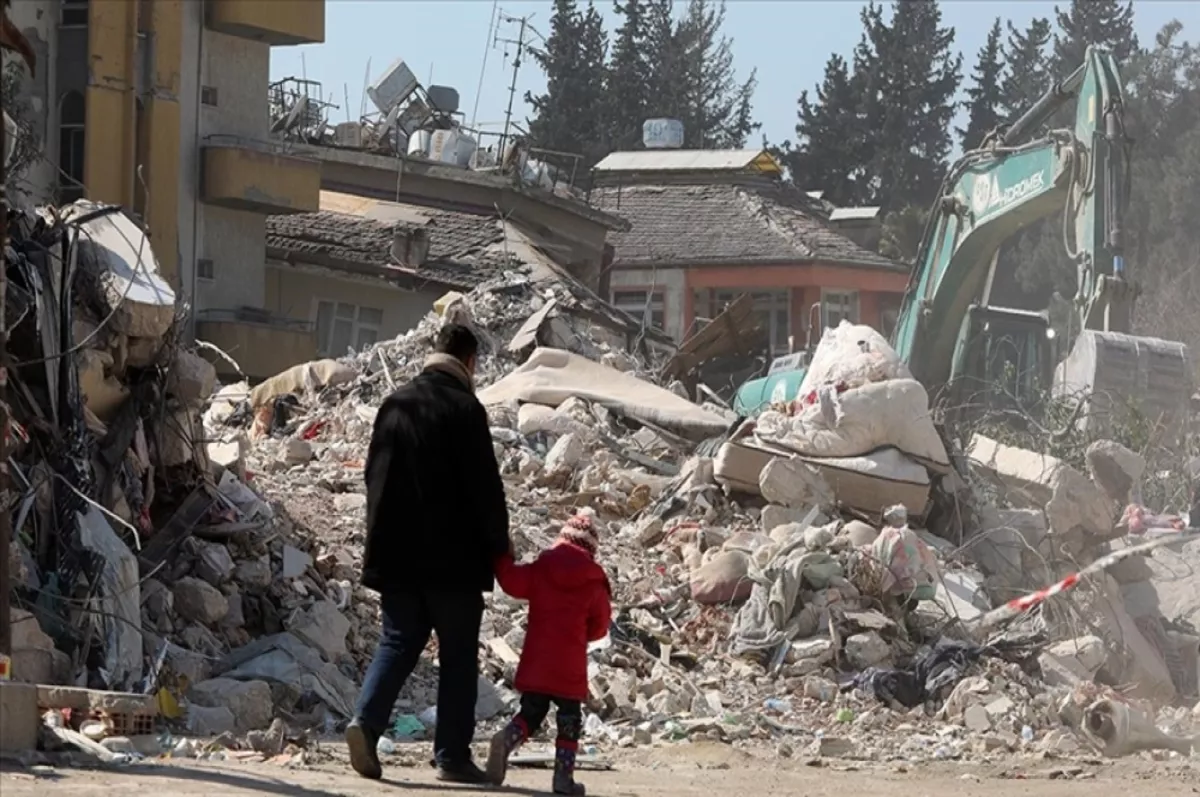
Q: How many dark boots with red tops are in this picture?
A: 2